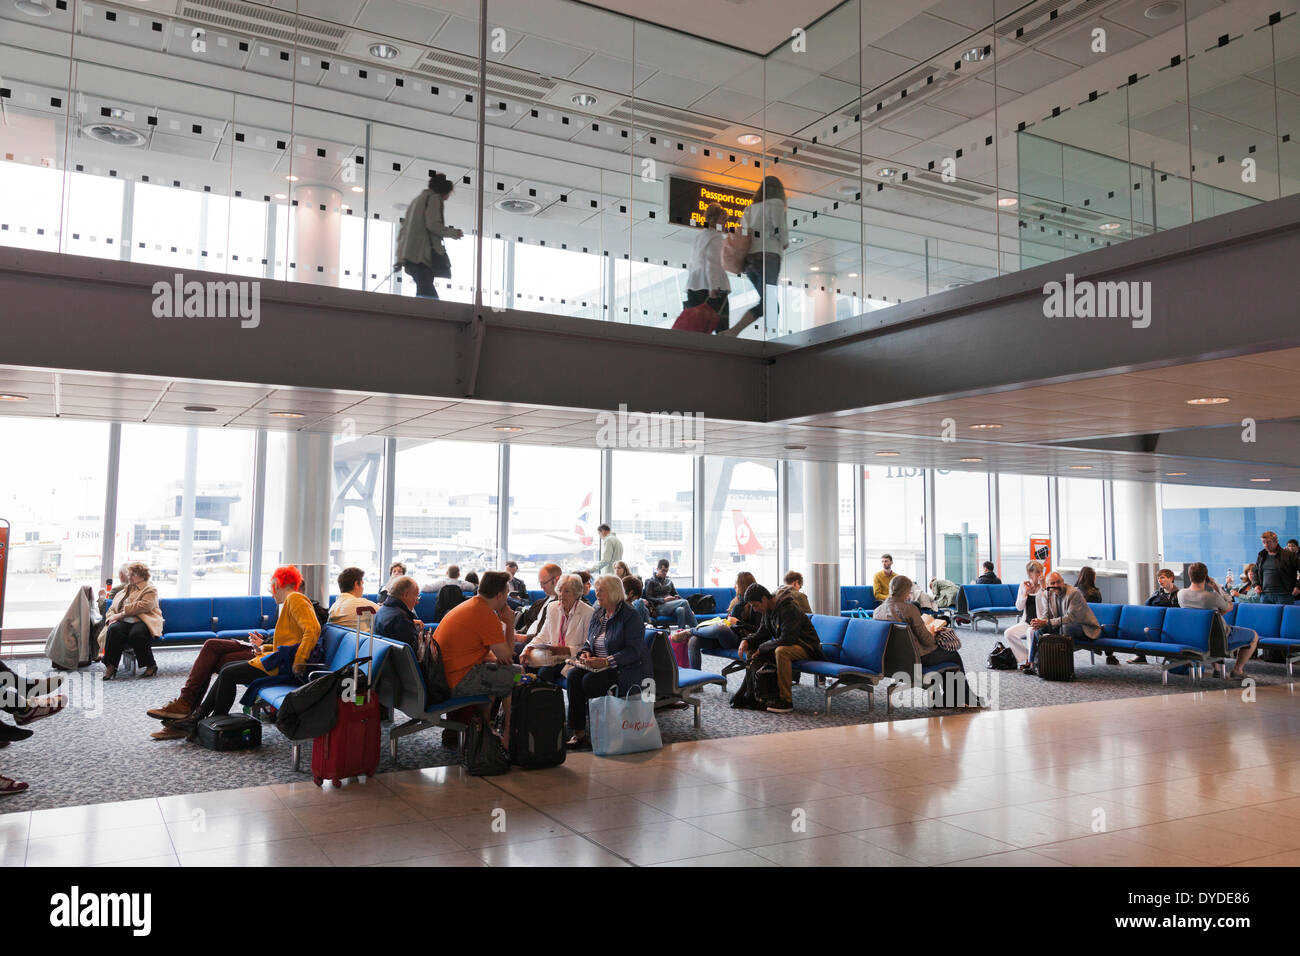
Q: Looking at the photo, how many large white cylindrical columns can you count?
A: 3